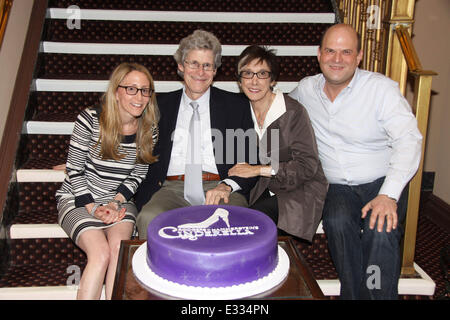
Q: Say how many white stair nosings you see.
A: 7